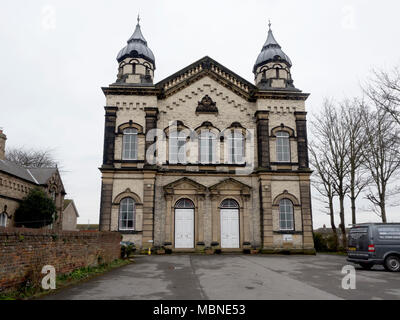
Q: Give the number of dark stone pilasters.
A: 4